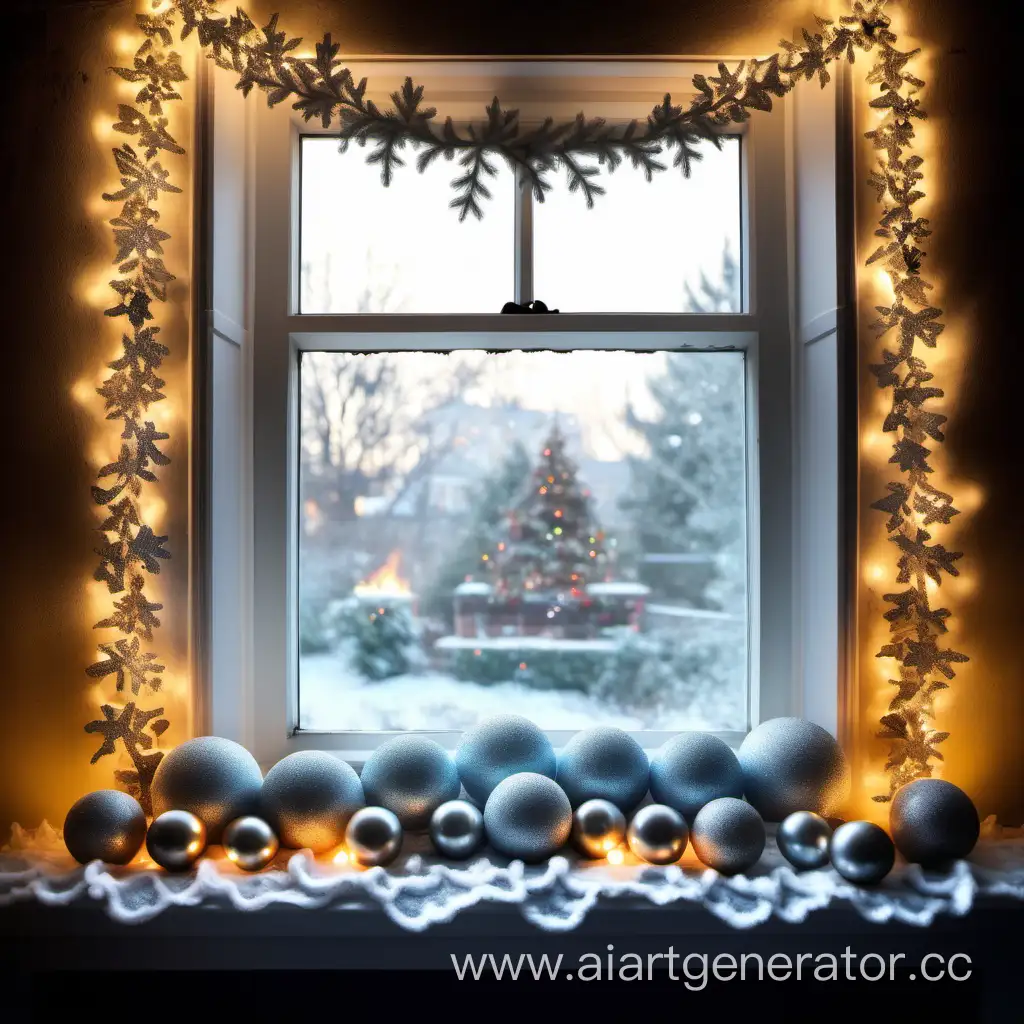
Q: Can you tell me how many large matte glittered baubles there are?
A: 11